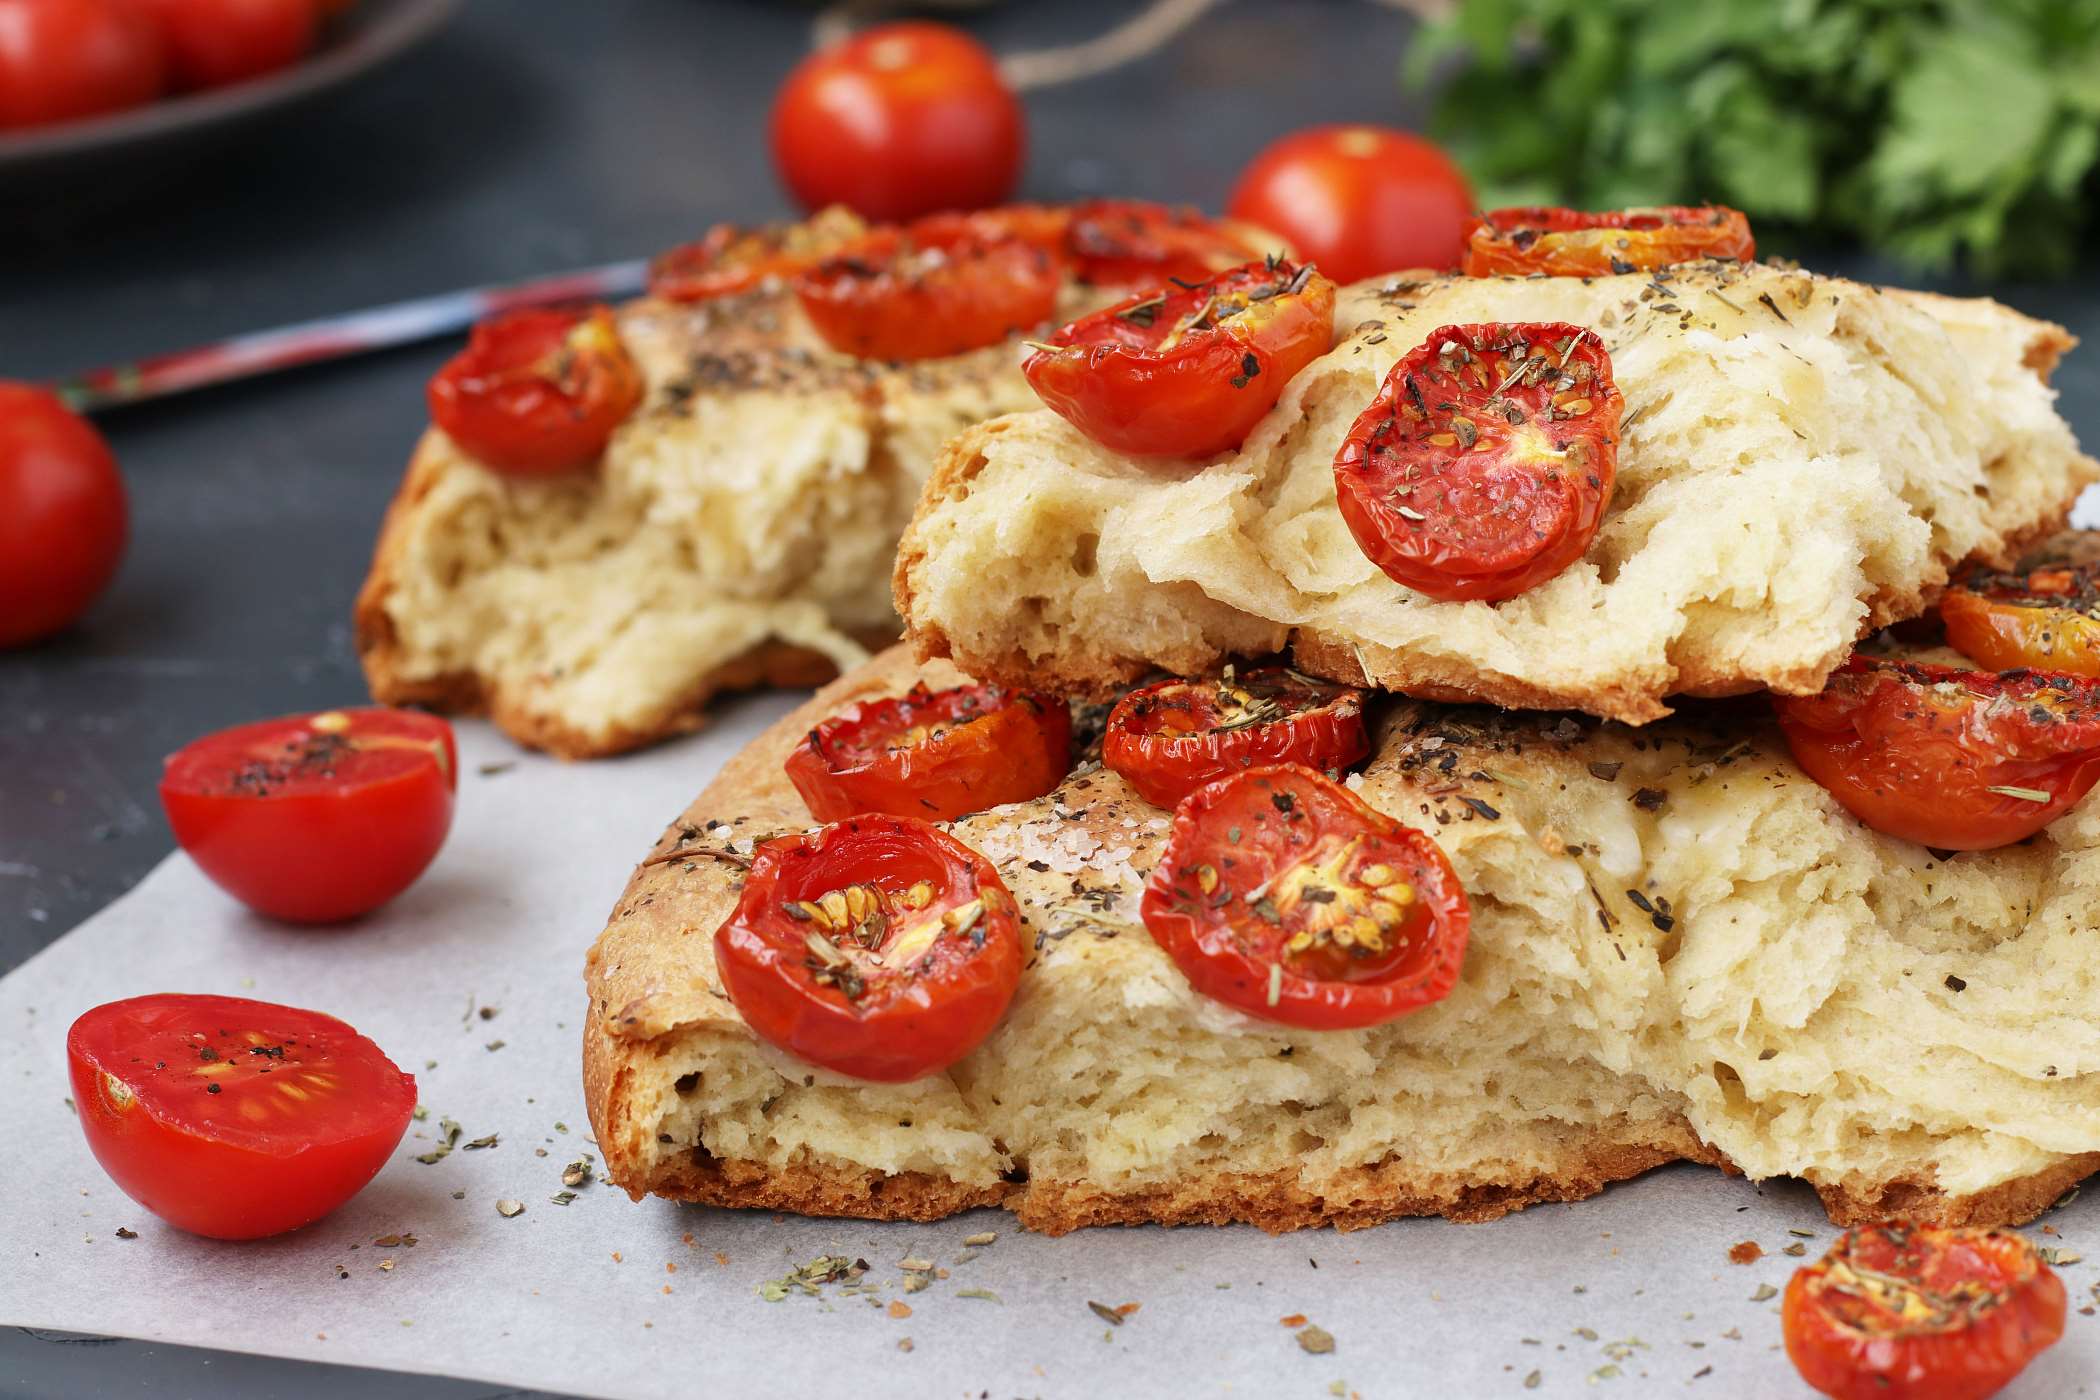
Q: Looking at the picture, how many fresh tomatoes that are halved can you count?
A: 2